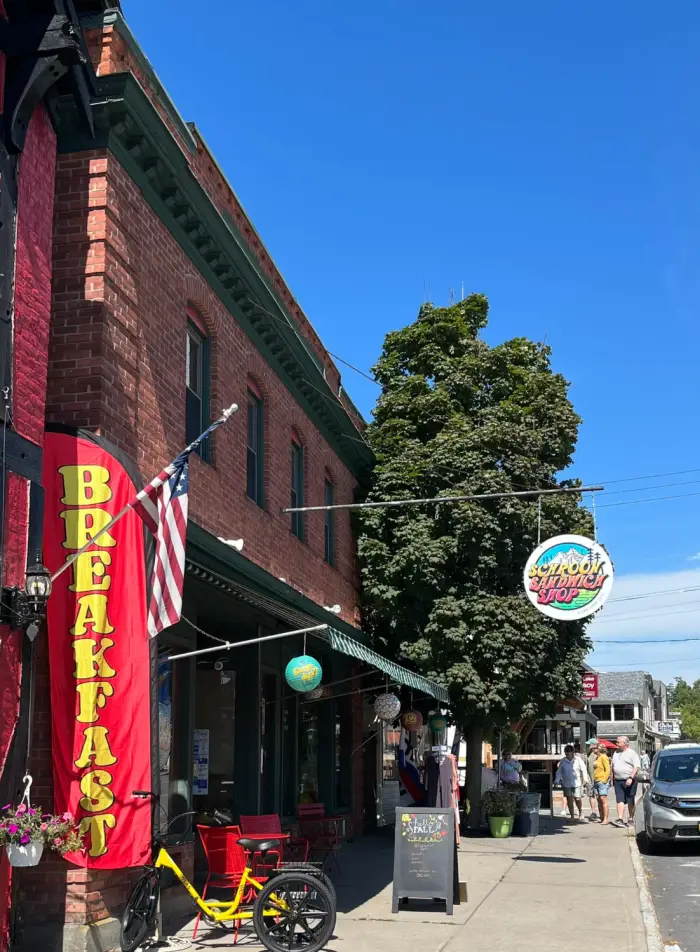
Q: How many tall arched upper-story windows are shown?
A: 4